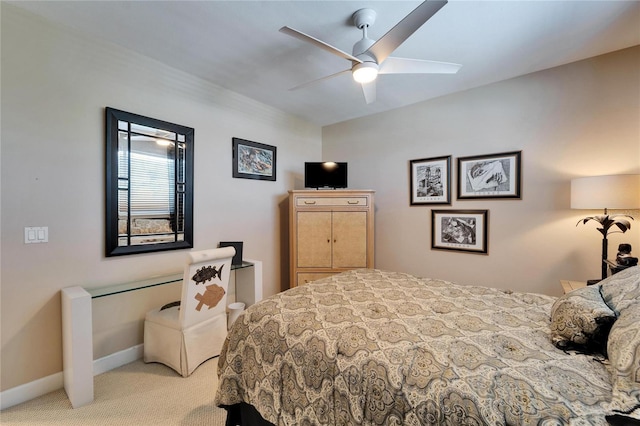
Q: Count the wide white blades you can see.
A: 5